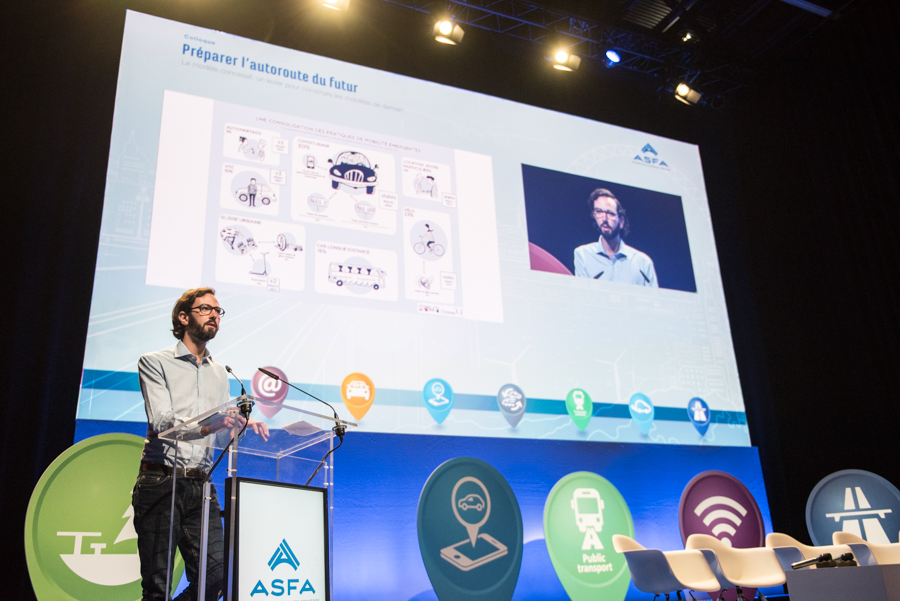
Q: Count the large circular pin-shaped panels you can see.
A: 5